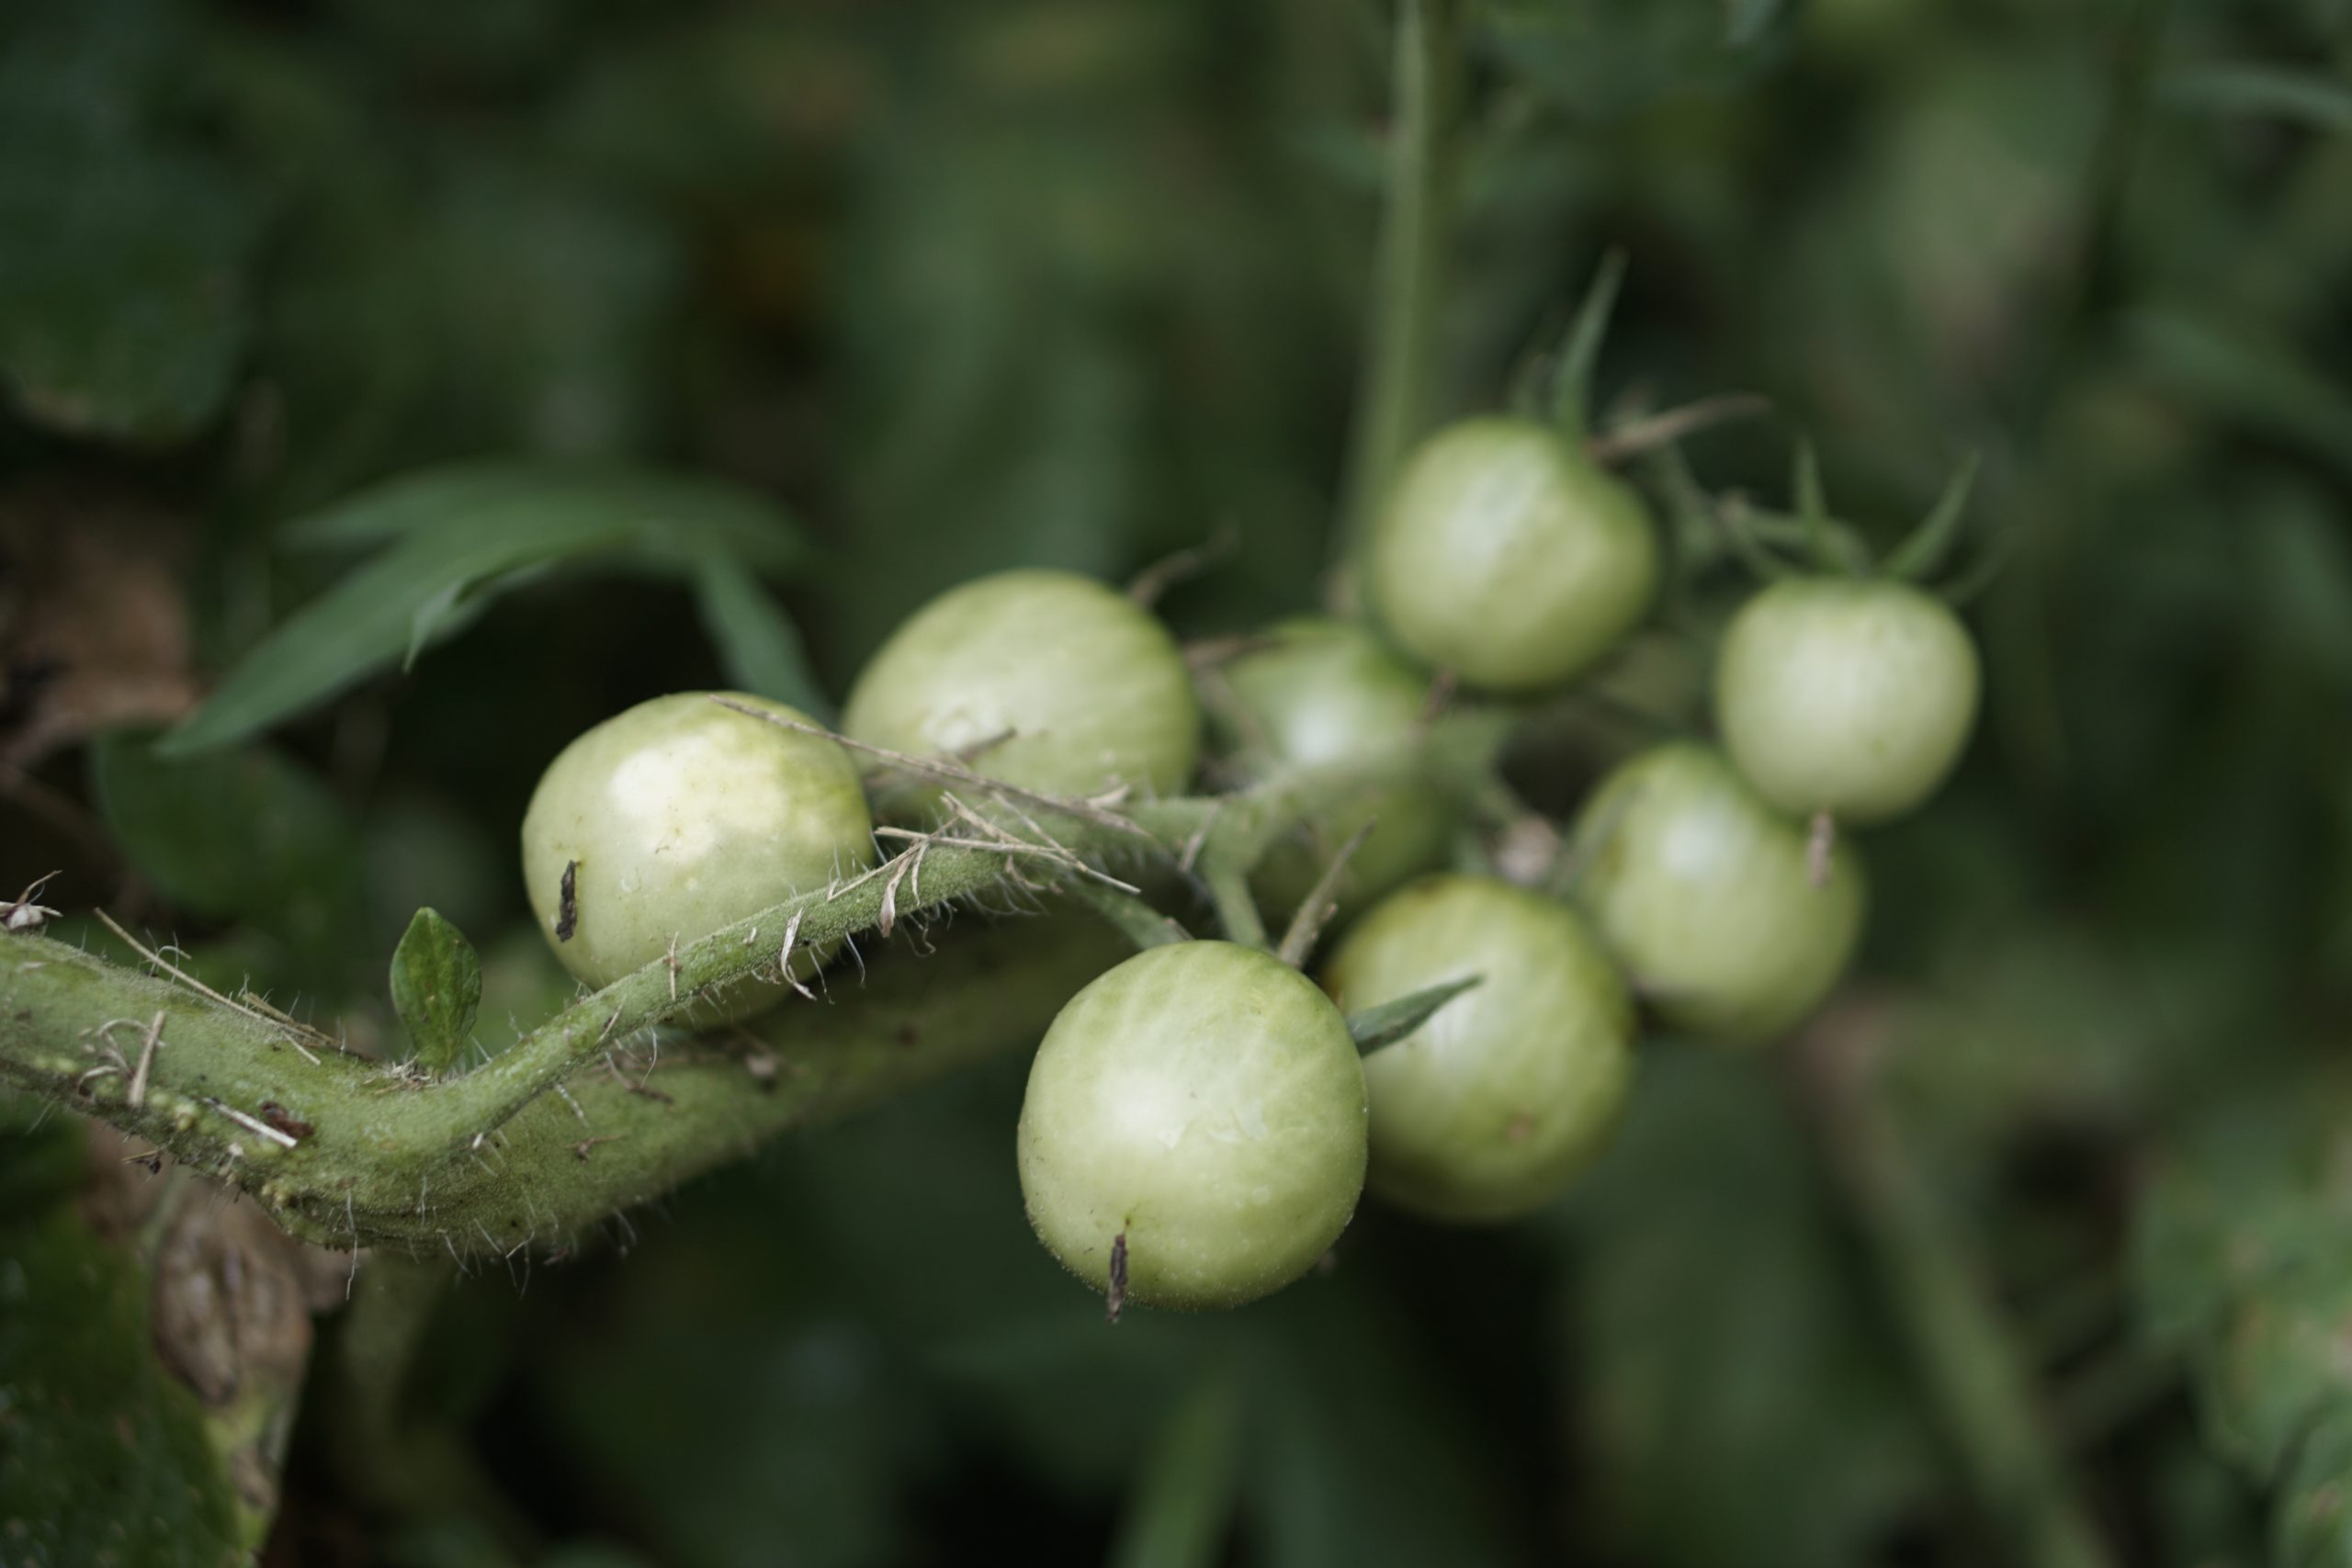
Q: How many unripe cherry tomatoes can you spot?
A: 8